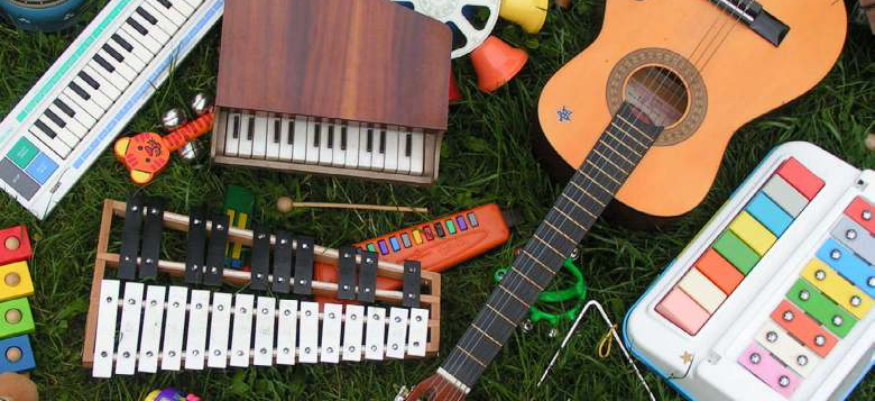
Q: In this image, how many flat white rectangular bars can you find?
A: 15